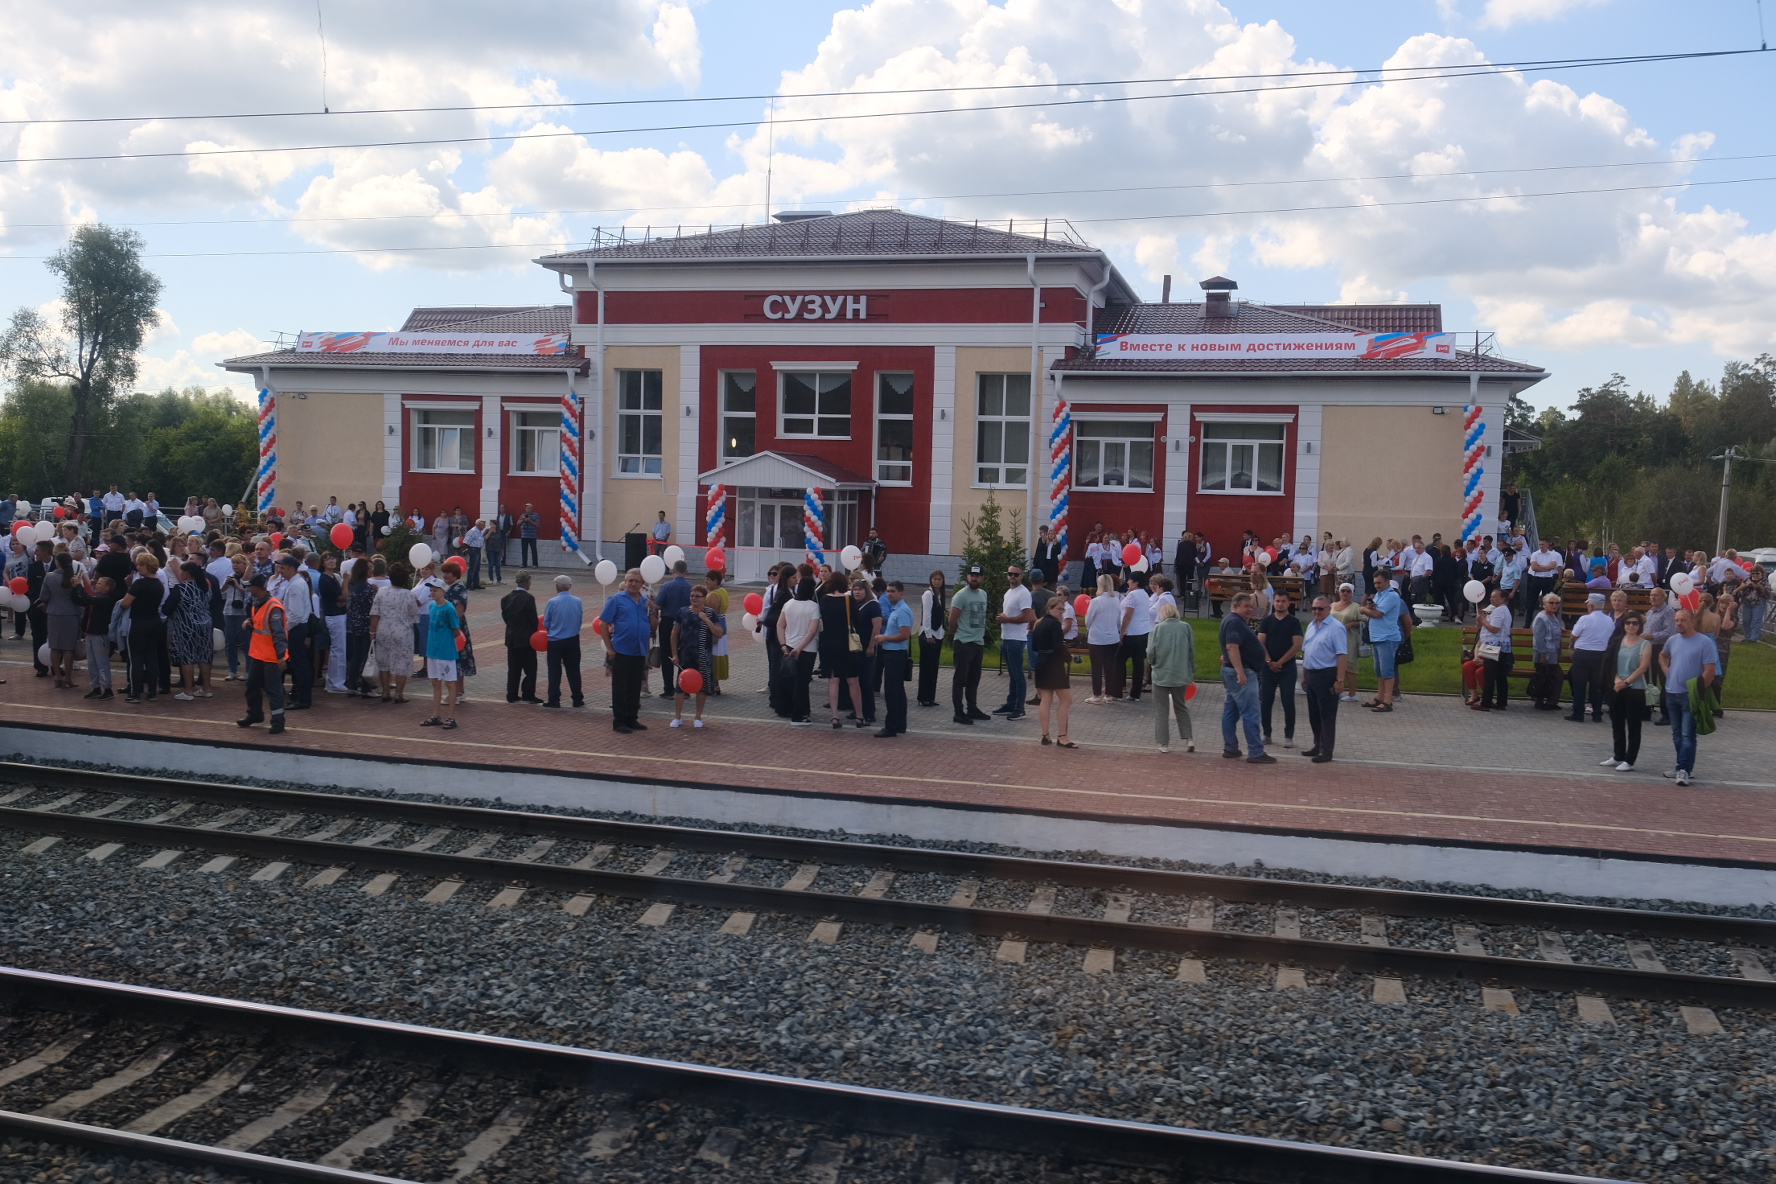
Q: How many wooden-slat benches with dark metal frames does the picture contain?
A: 4